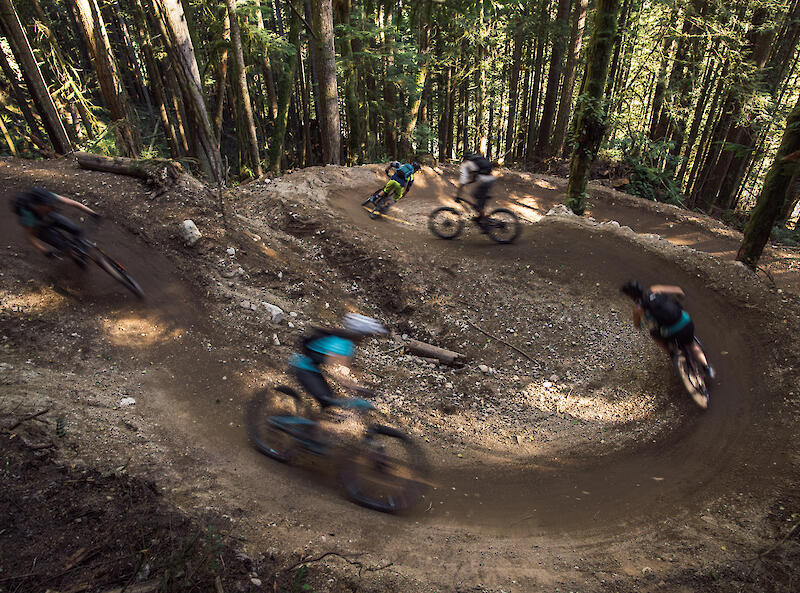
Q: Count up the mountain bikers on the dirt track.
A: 5